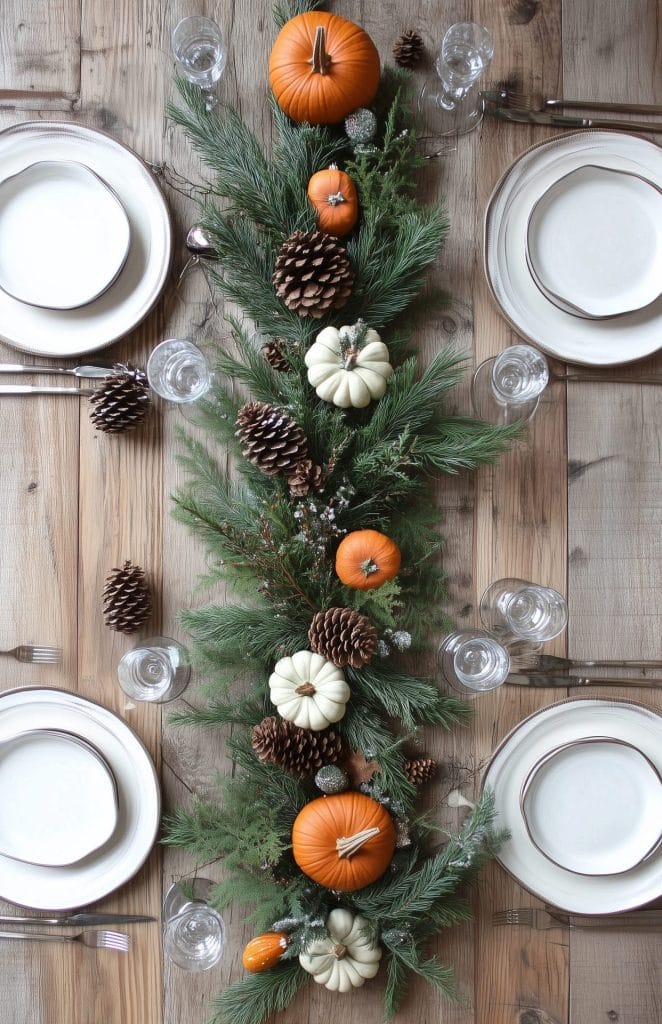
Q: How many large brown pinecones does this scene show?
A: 6